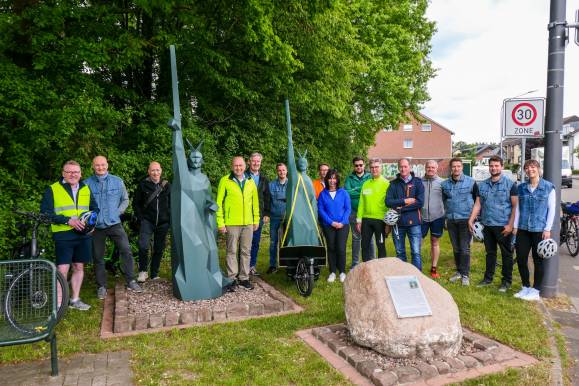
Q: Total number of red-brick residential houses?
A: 1